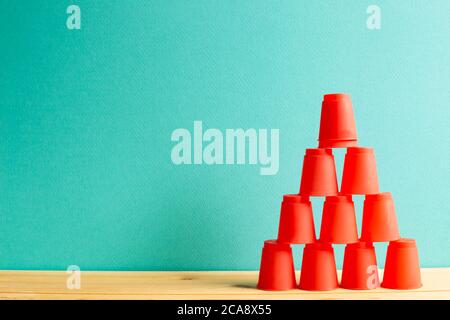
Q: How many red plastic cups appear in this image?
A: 10